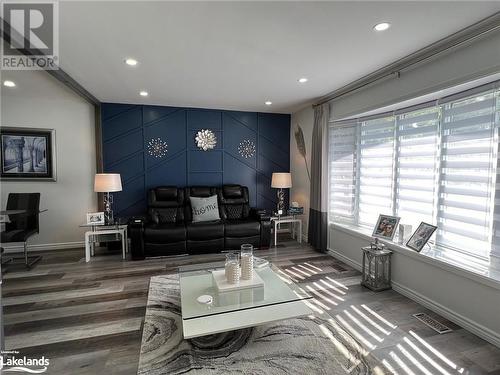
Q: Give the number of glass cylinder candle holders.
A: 2